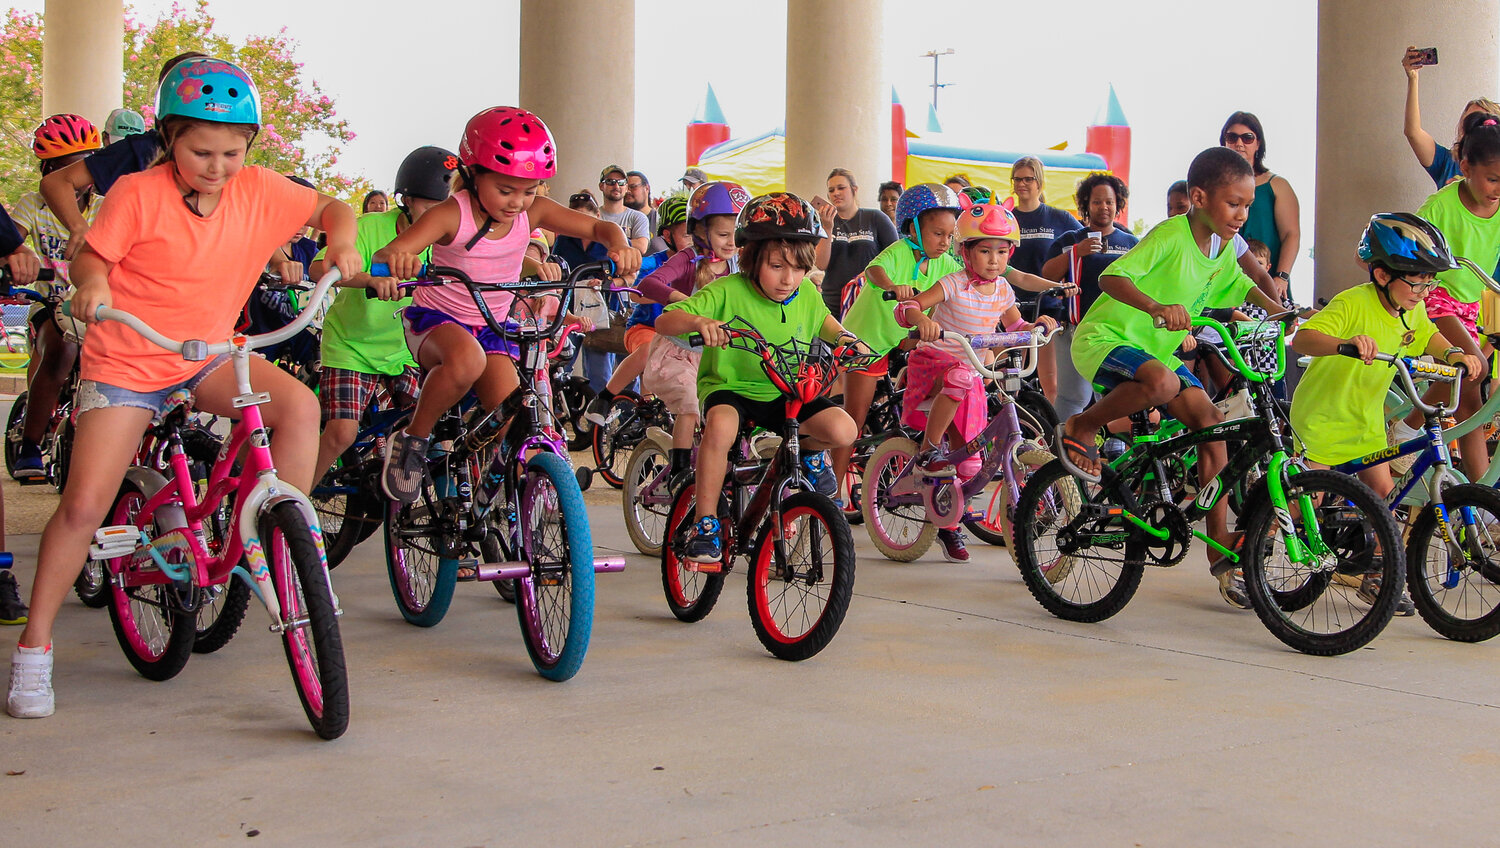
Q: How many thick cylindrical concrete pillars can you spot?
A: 4